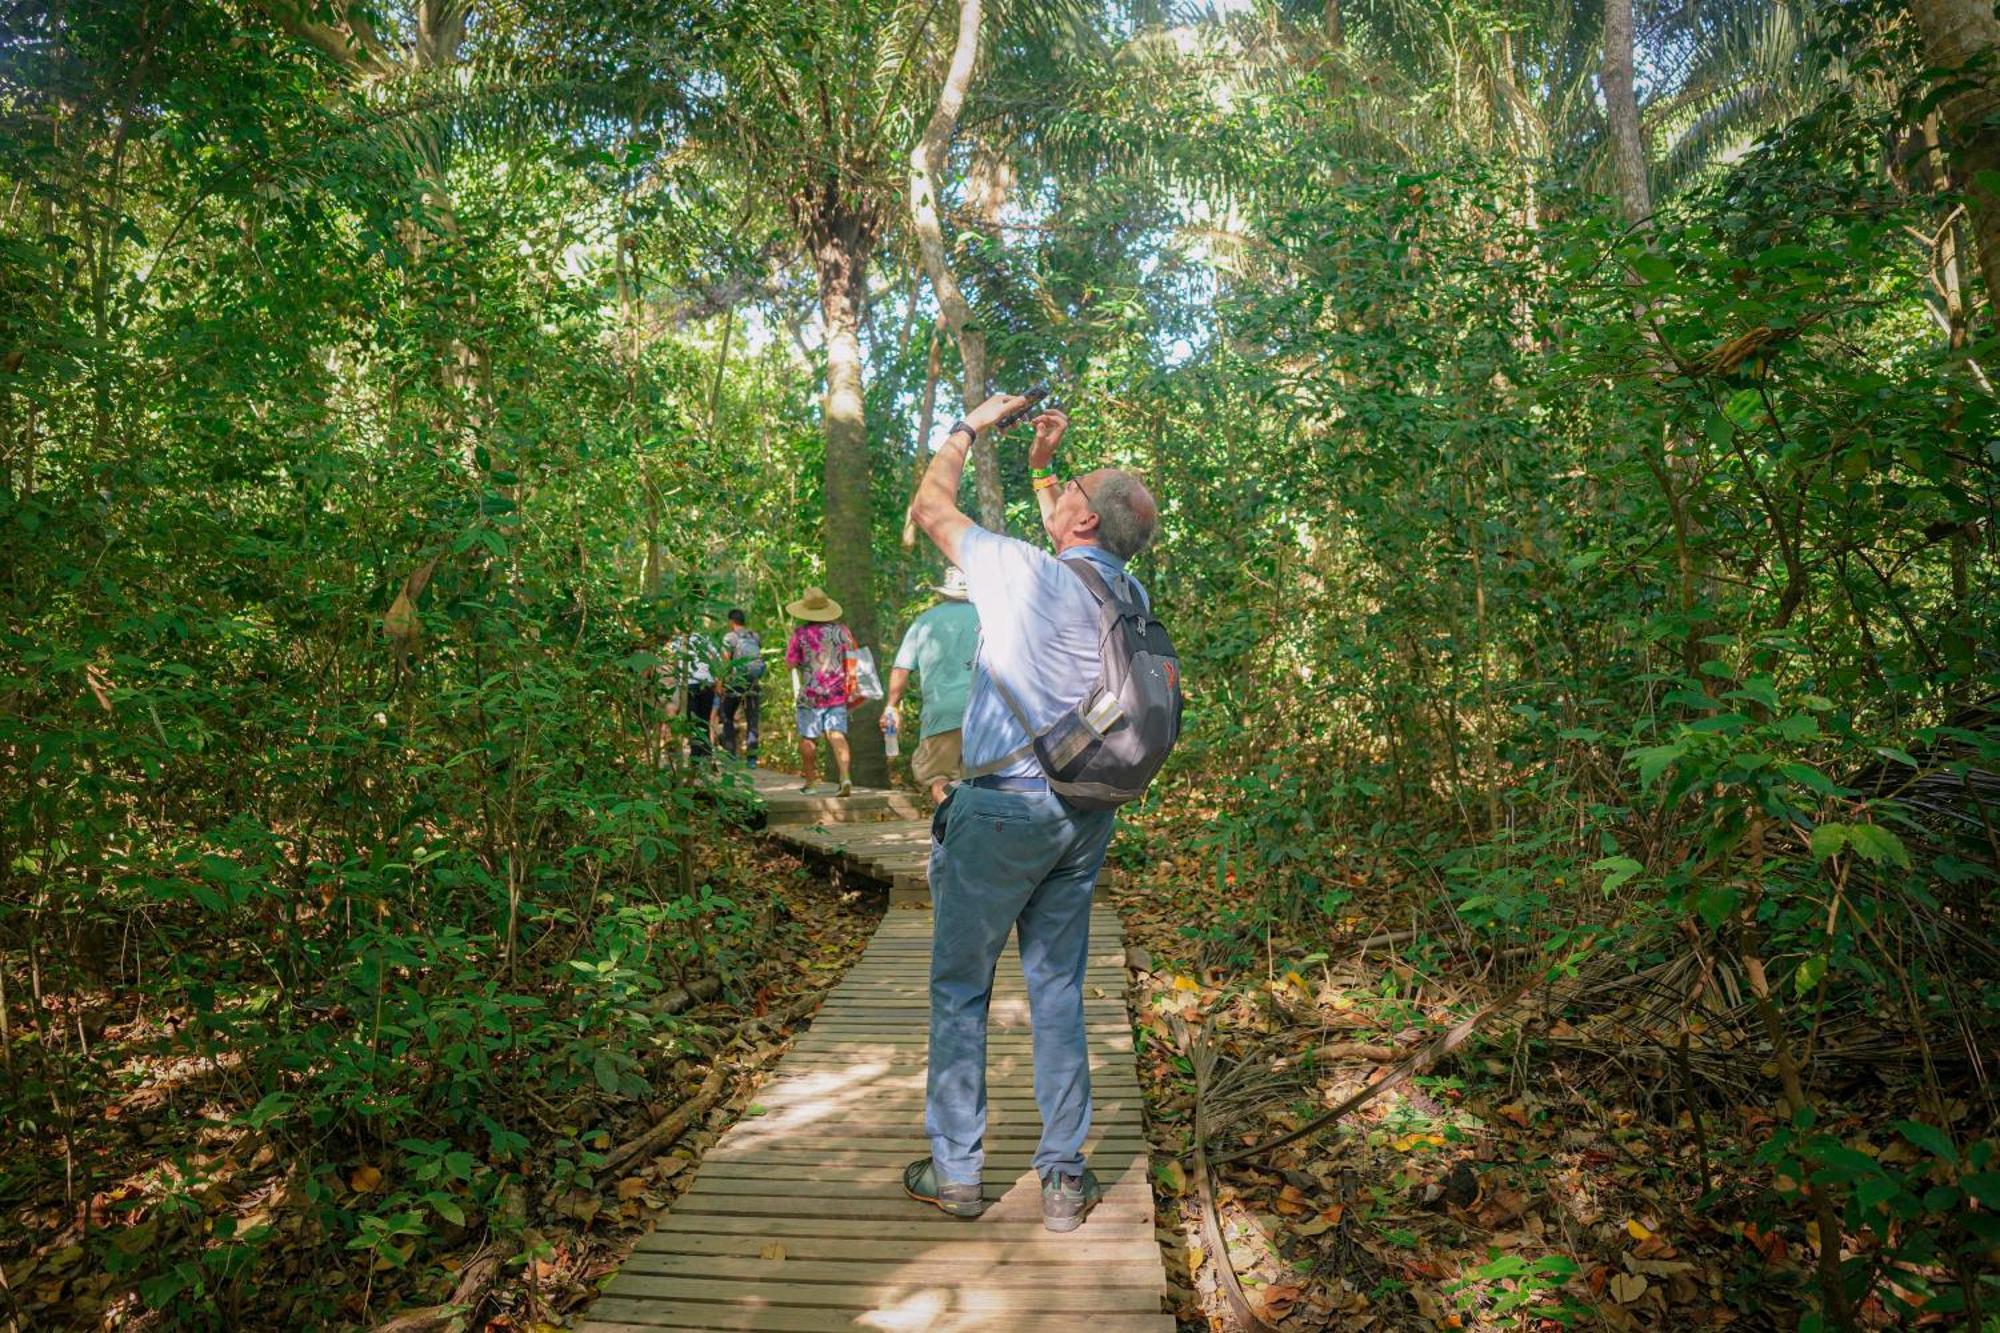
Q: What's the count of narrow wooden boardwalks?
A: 1